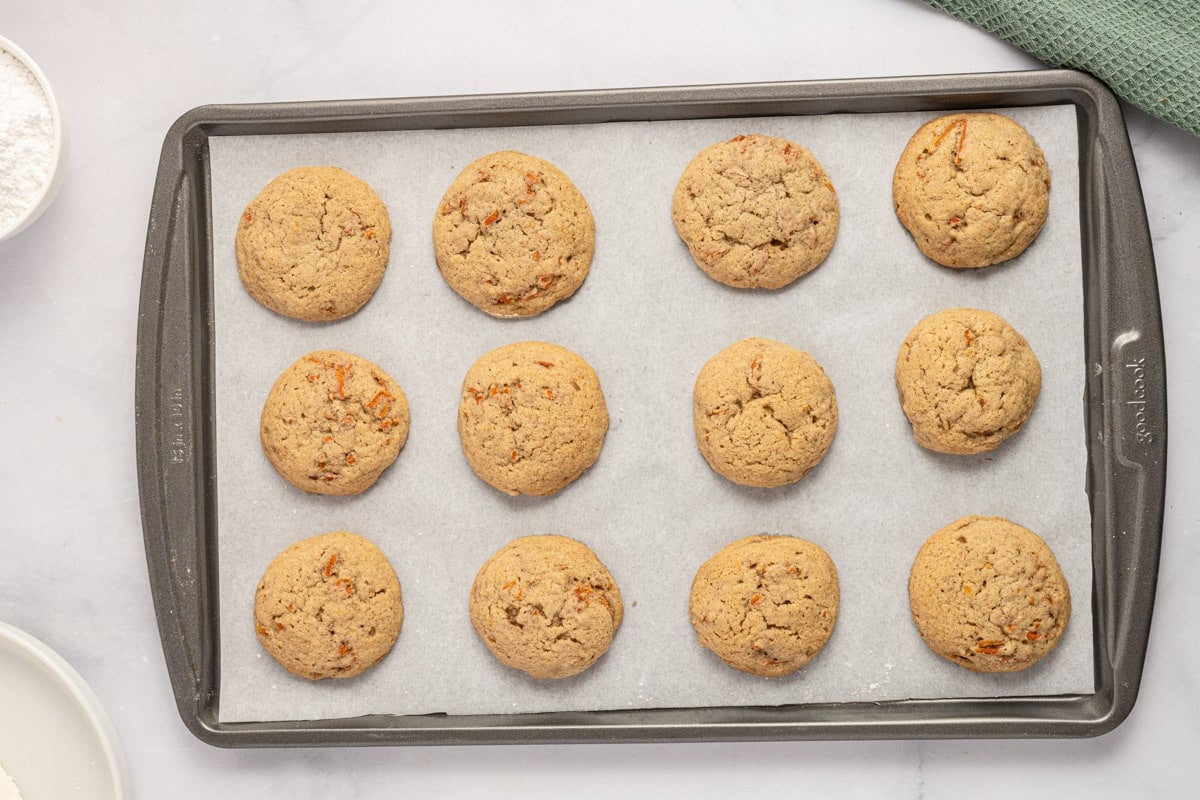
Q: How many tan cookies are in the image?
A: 12